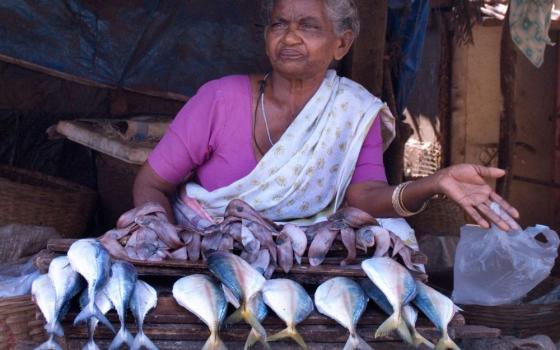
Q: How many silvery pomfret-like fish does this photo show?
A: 14